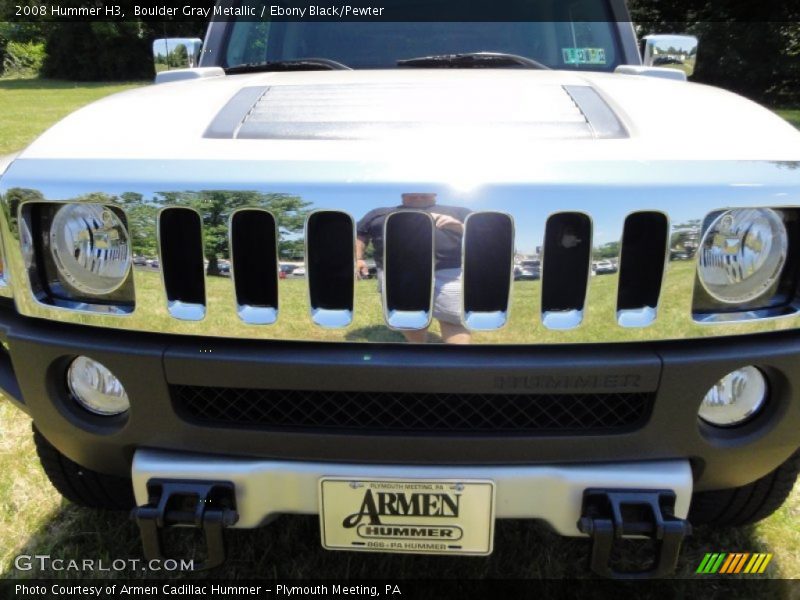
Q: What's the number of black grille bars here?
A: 7